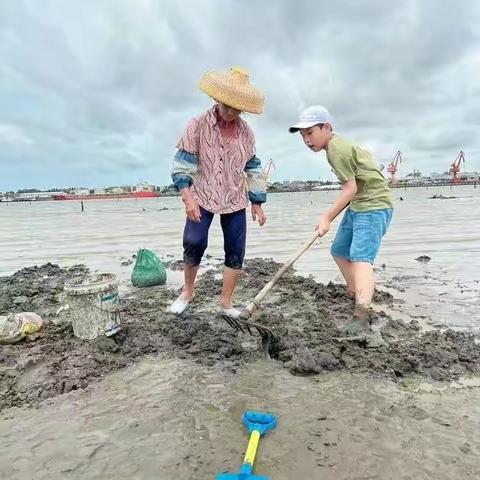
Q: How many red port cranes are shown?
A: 3